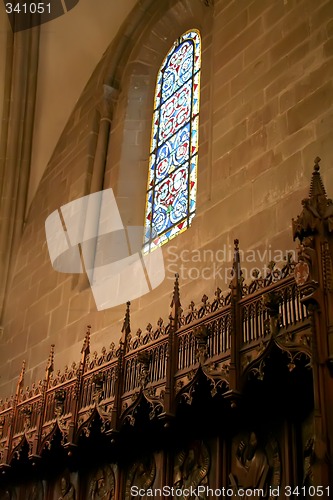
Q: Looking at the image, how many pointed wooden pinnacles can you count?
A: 7